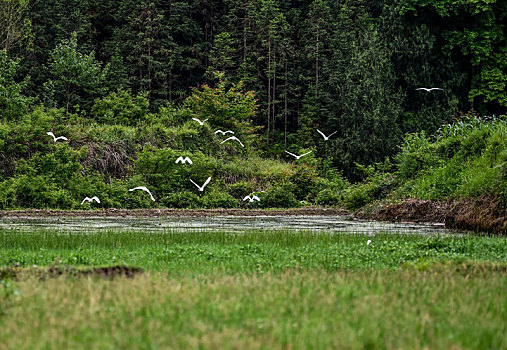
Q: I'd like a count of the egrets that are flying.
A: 12